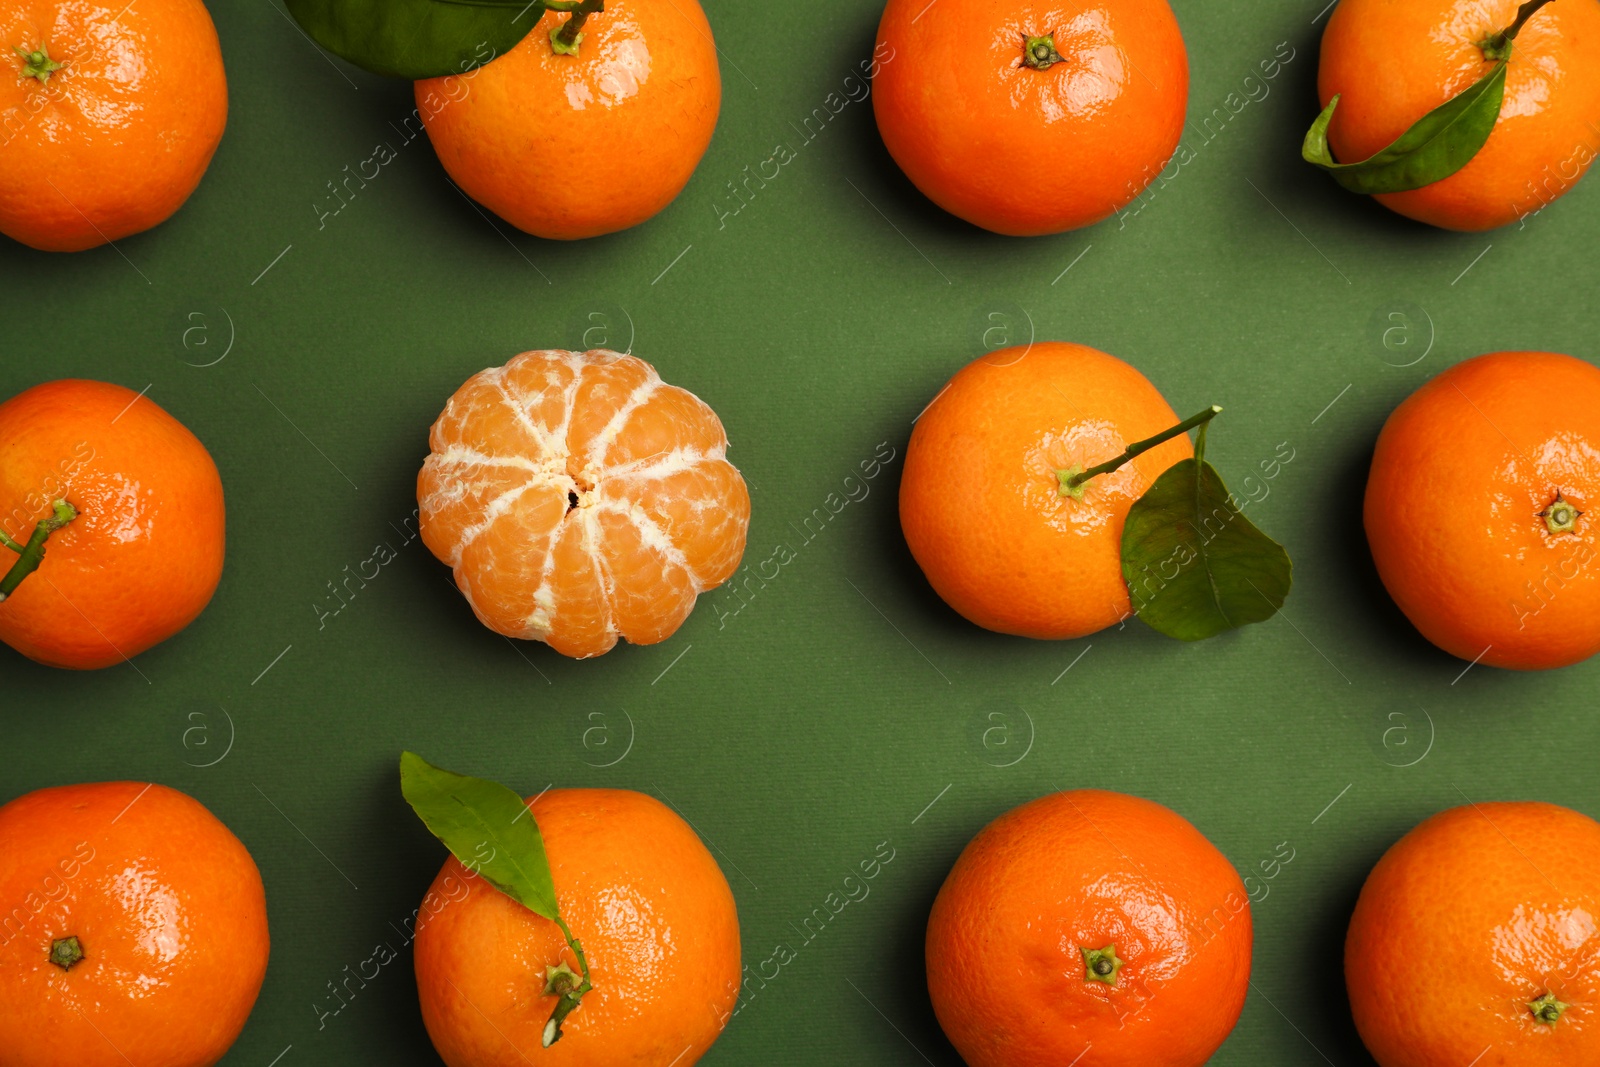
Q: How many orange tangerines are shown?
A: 12